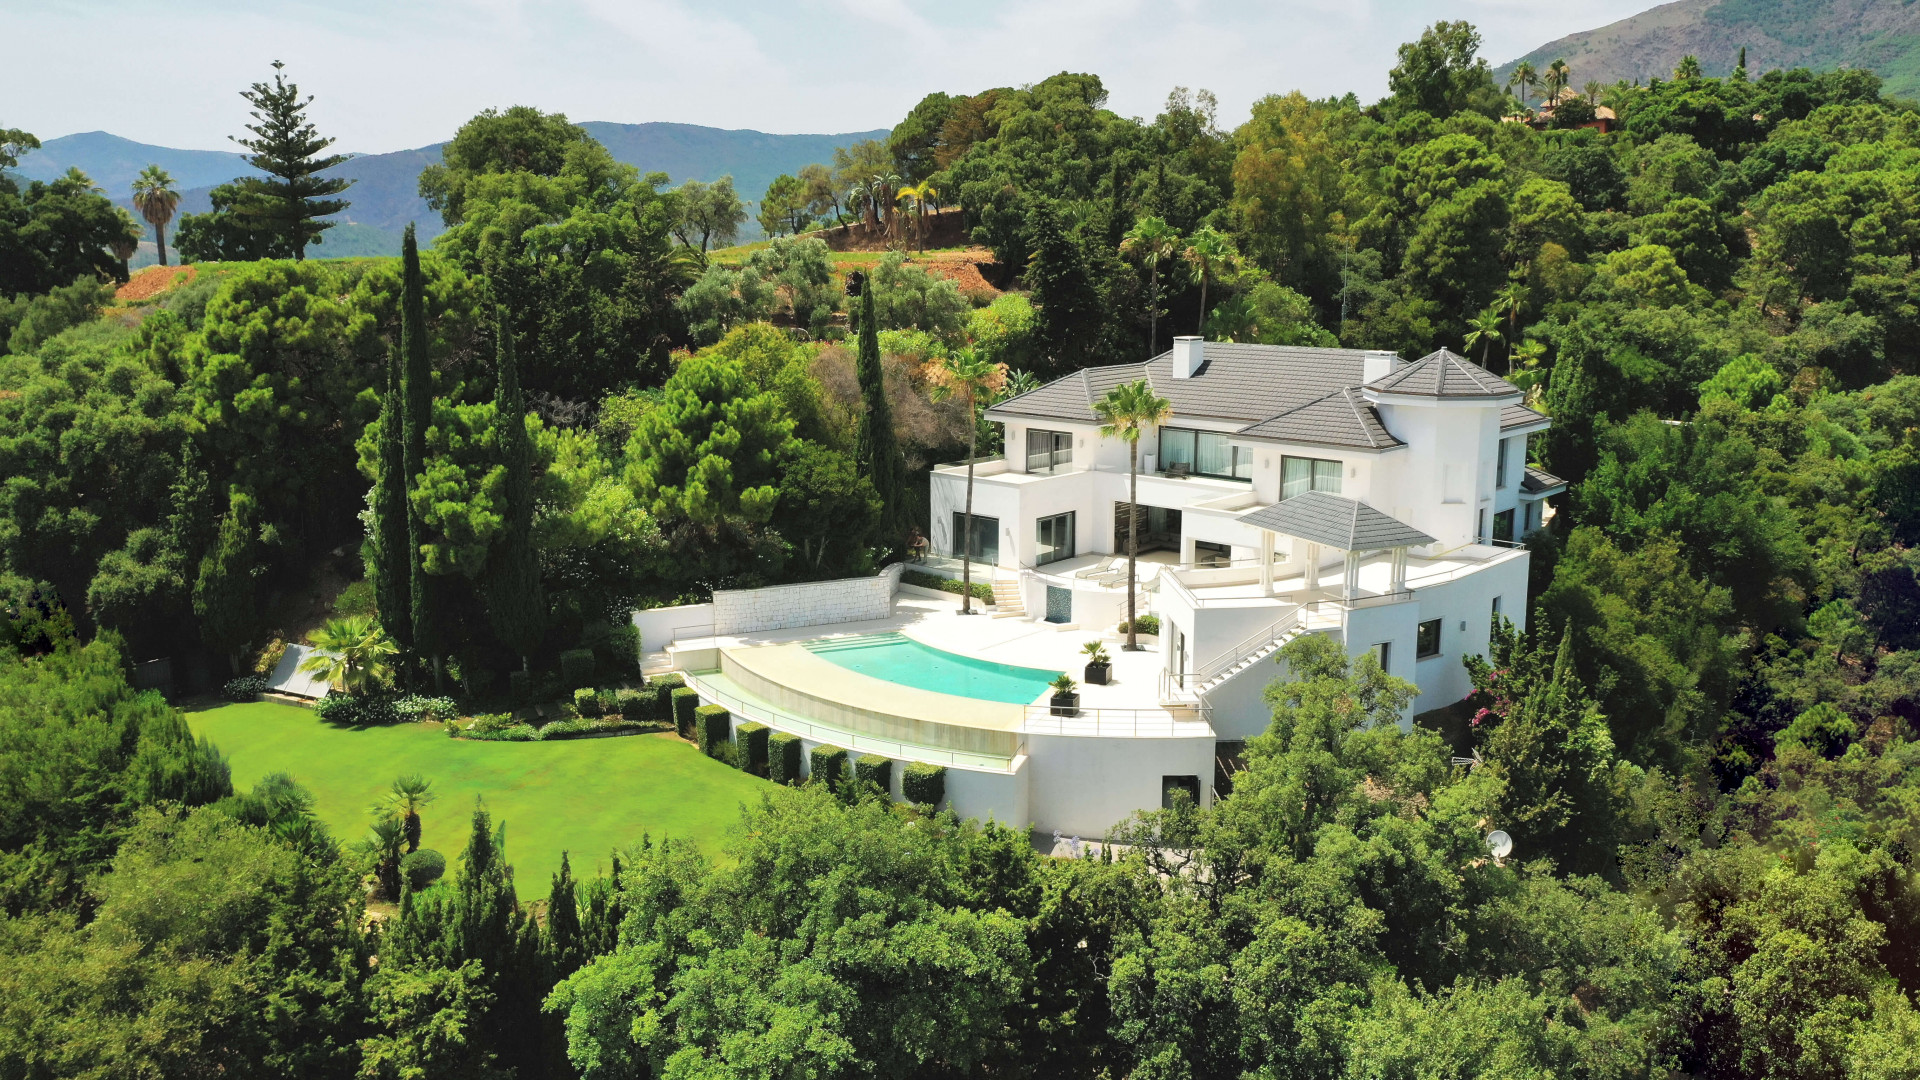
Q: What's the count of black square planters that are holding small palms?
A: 2